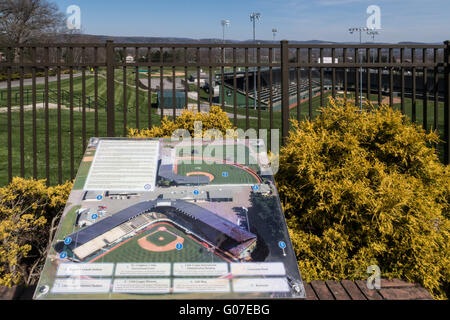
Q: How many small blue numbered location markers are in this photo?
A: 9